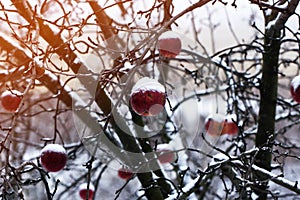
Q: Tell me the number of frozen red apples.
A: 10